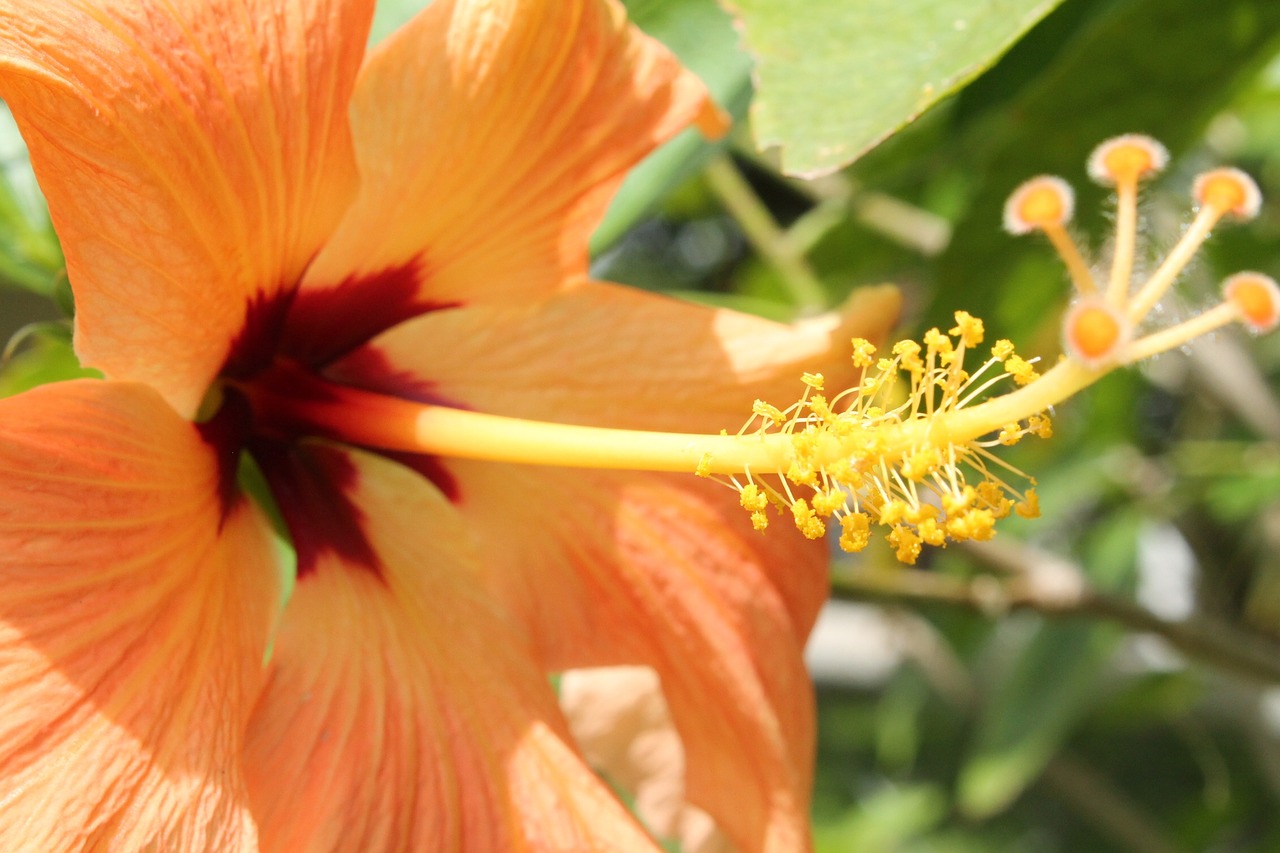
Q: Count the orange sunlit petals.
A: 5